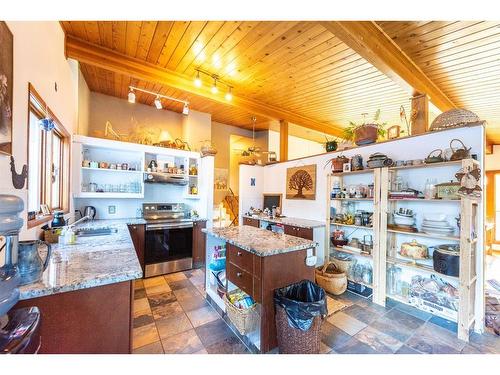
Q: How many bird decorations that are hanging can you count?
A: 1